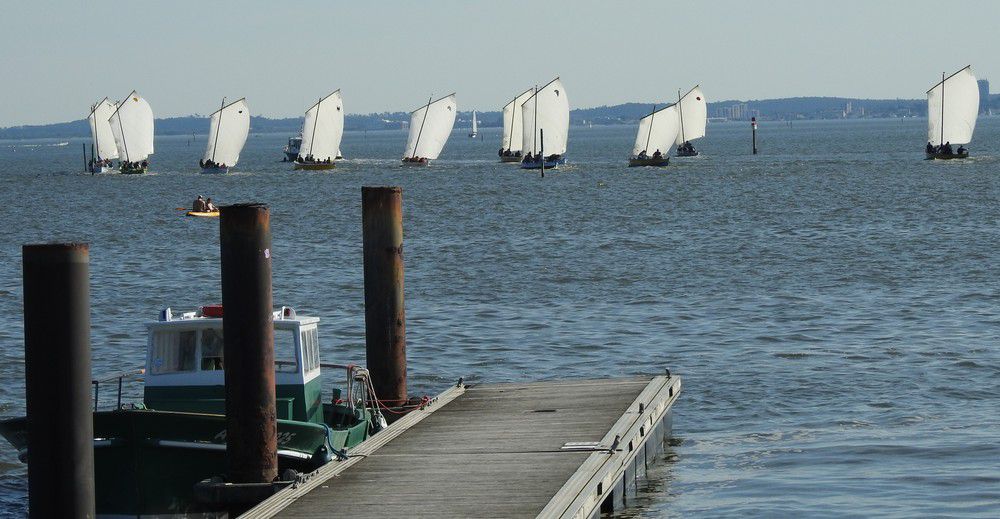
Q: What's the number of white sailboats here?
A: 11